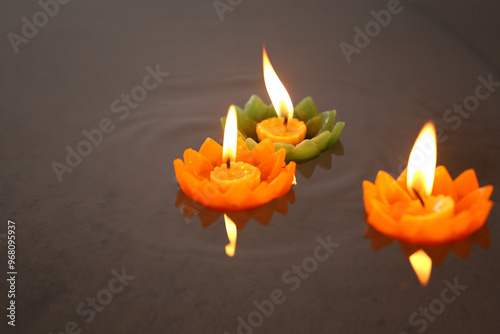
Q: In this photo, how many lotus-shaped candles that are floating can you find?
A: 3